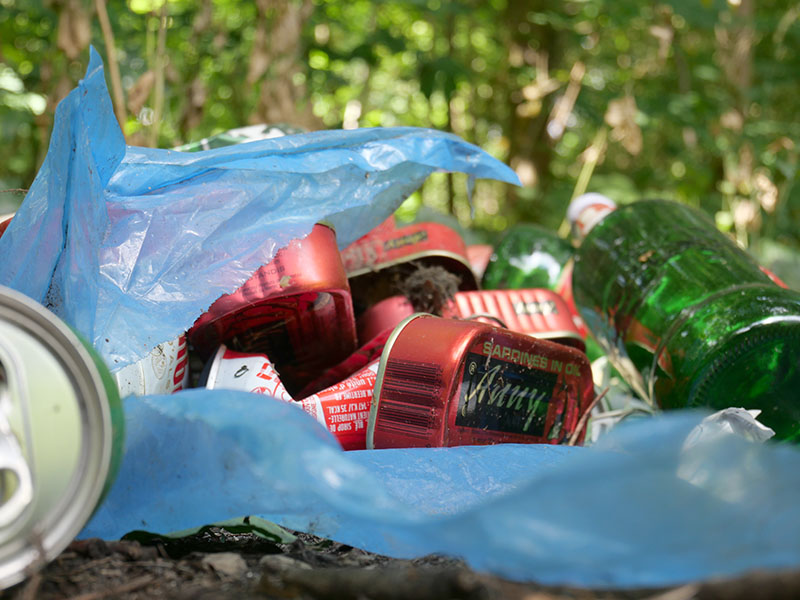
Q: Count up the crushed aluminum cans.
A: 1